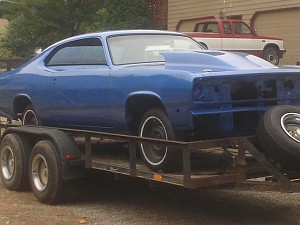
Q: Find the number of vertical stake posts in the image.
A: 4